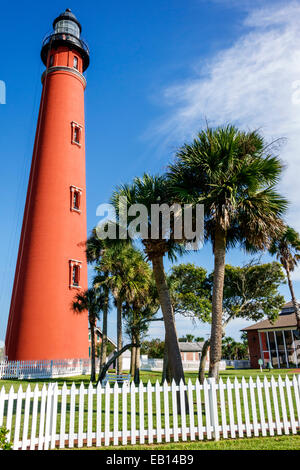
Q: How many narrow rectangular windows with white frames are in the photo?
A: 3